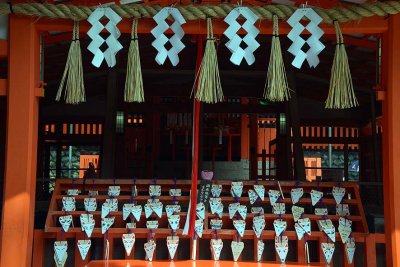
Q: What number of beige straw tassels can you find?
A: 5